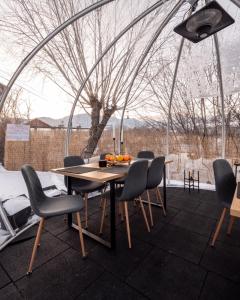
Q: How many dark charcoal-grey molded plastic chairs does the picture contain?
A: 7